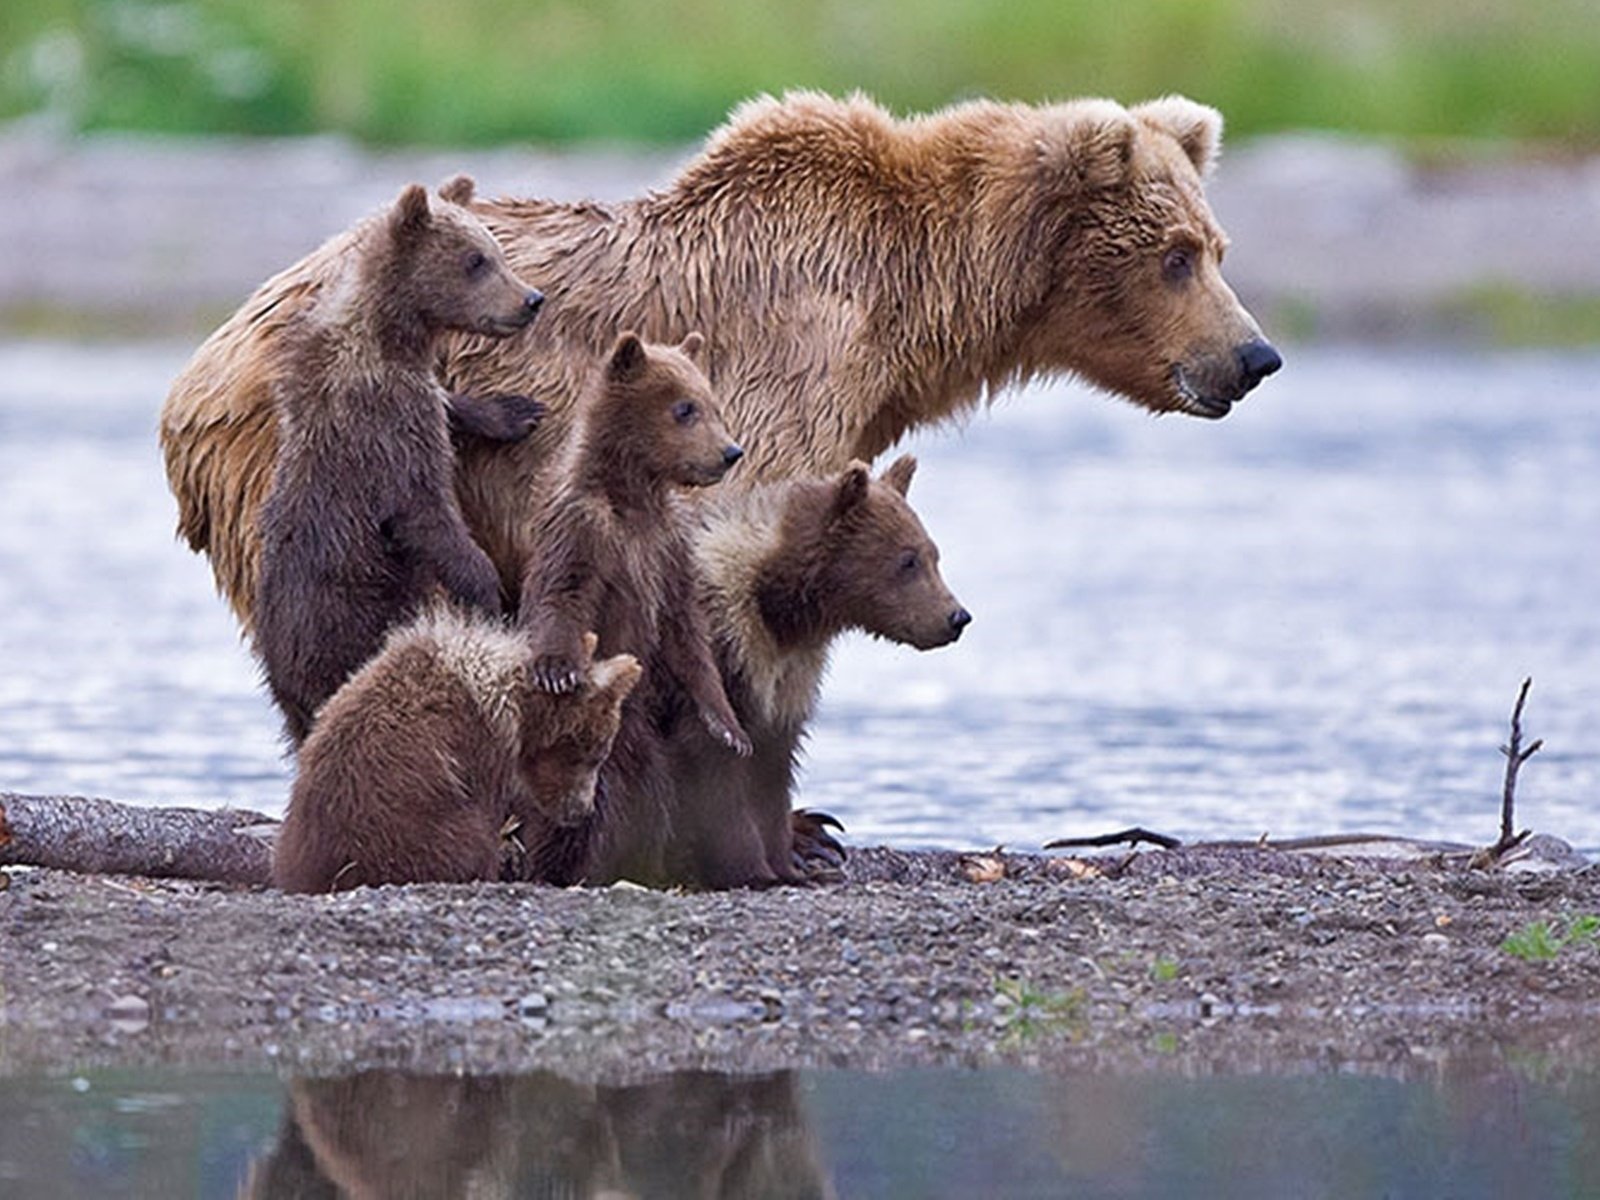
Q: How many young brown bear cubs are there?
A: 4